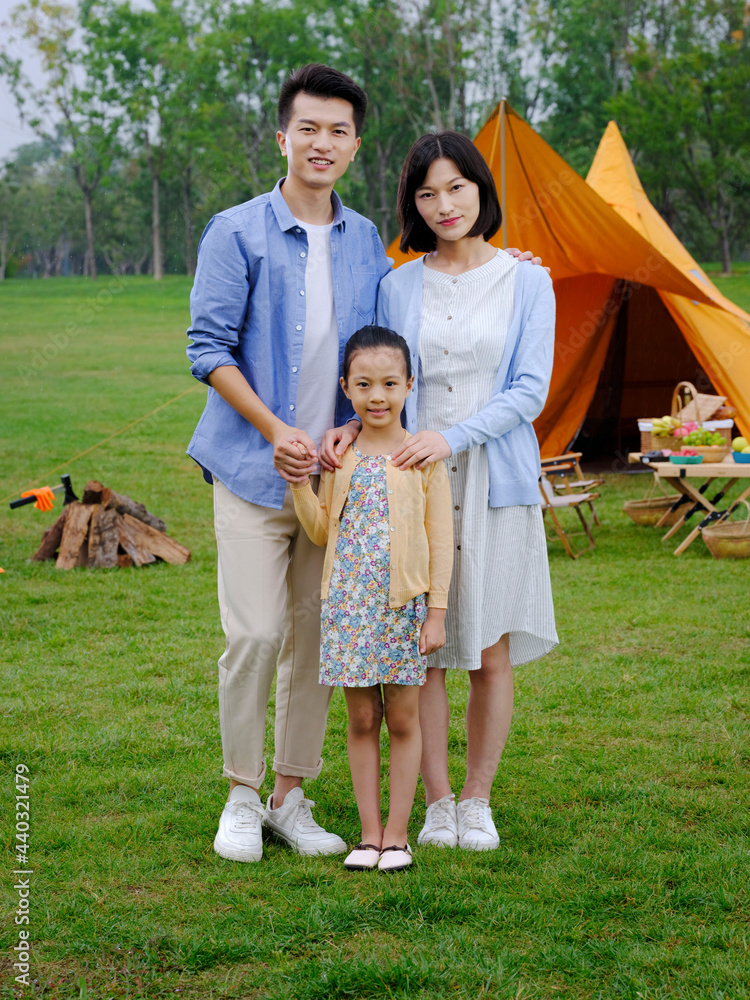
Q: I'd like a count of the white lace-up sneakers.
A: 4